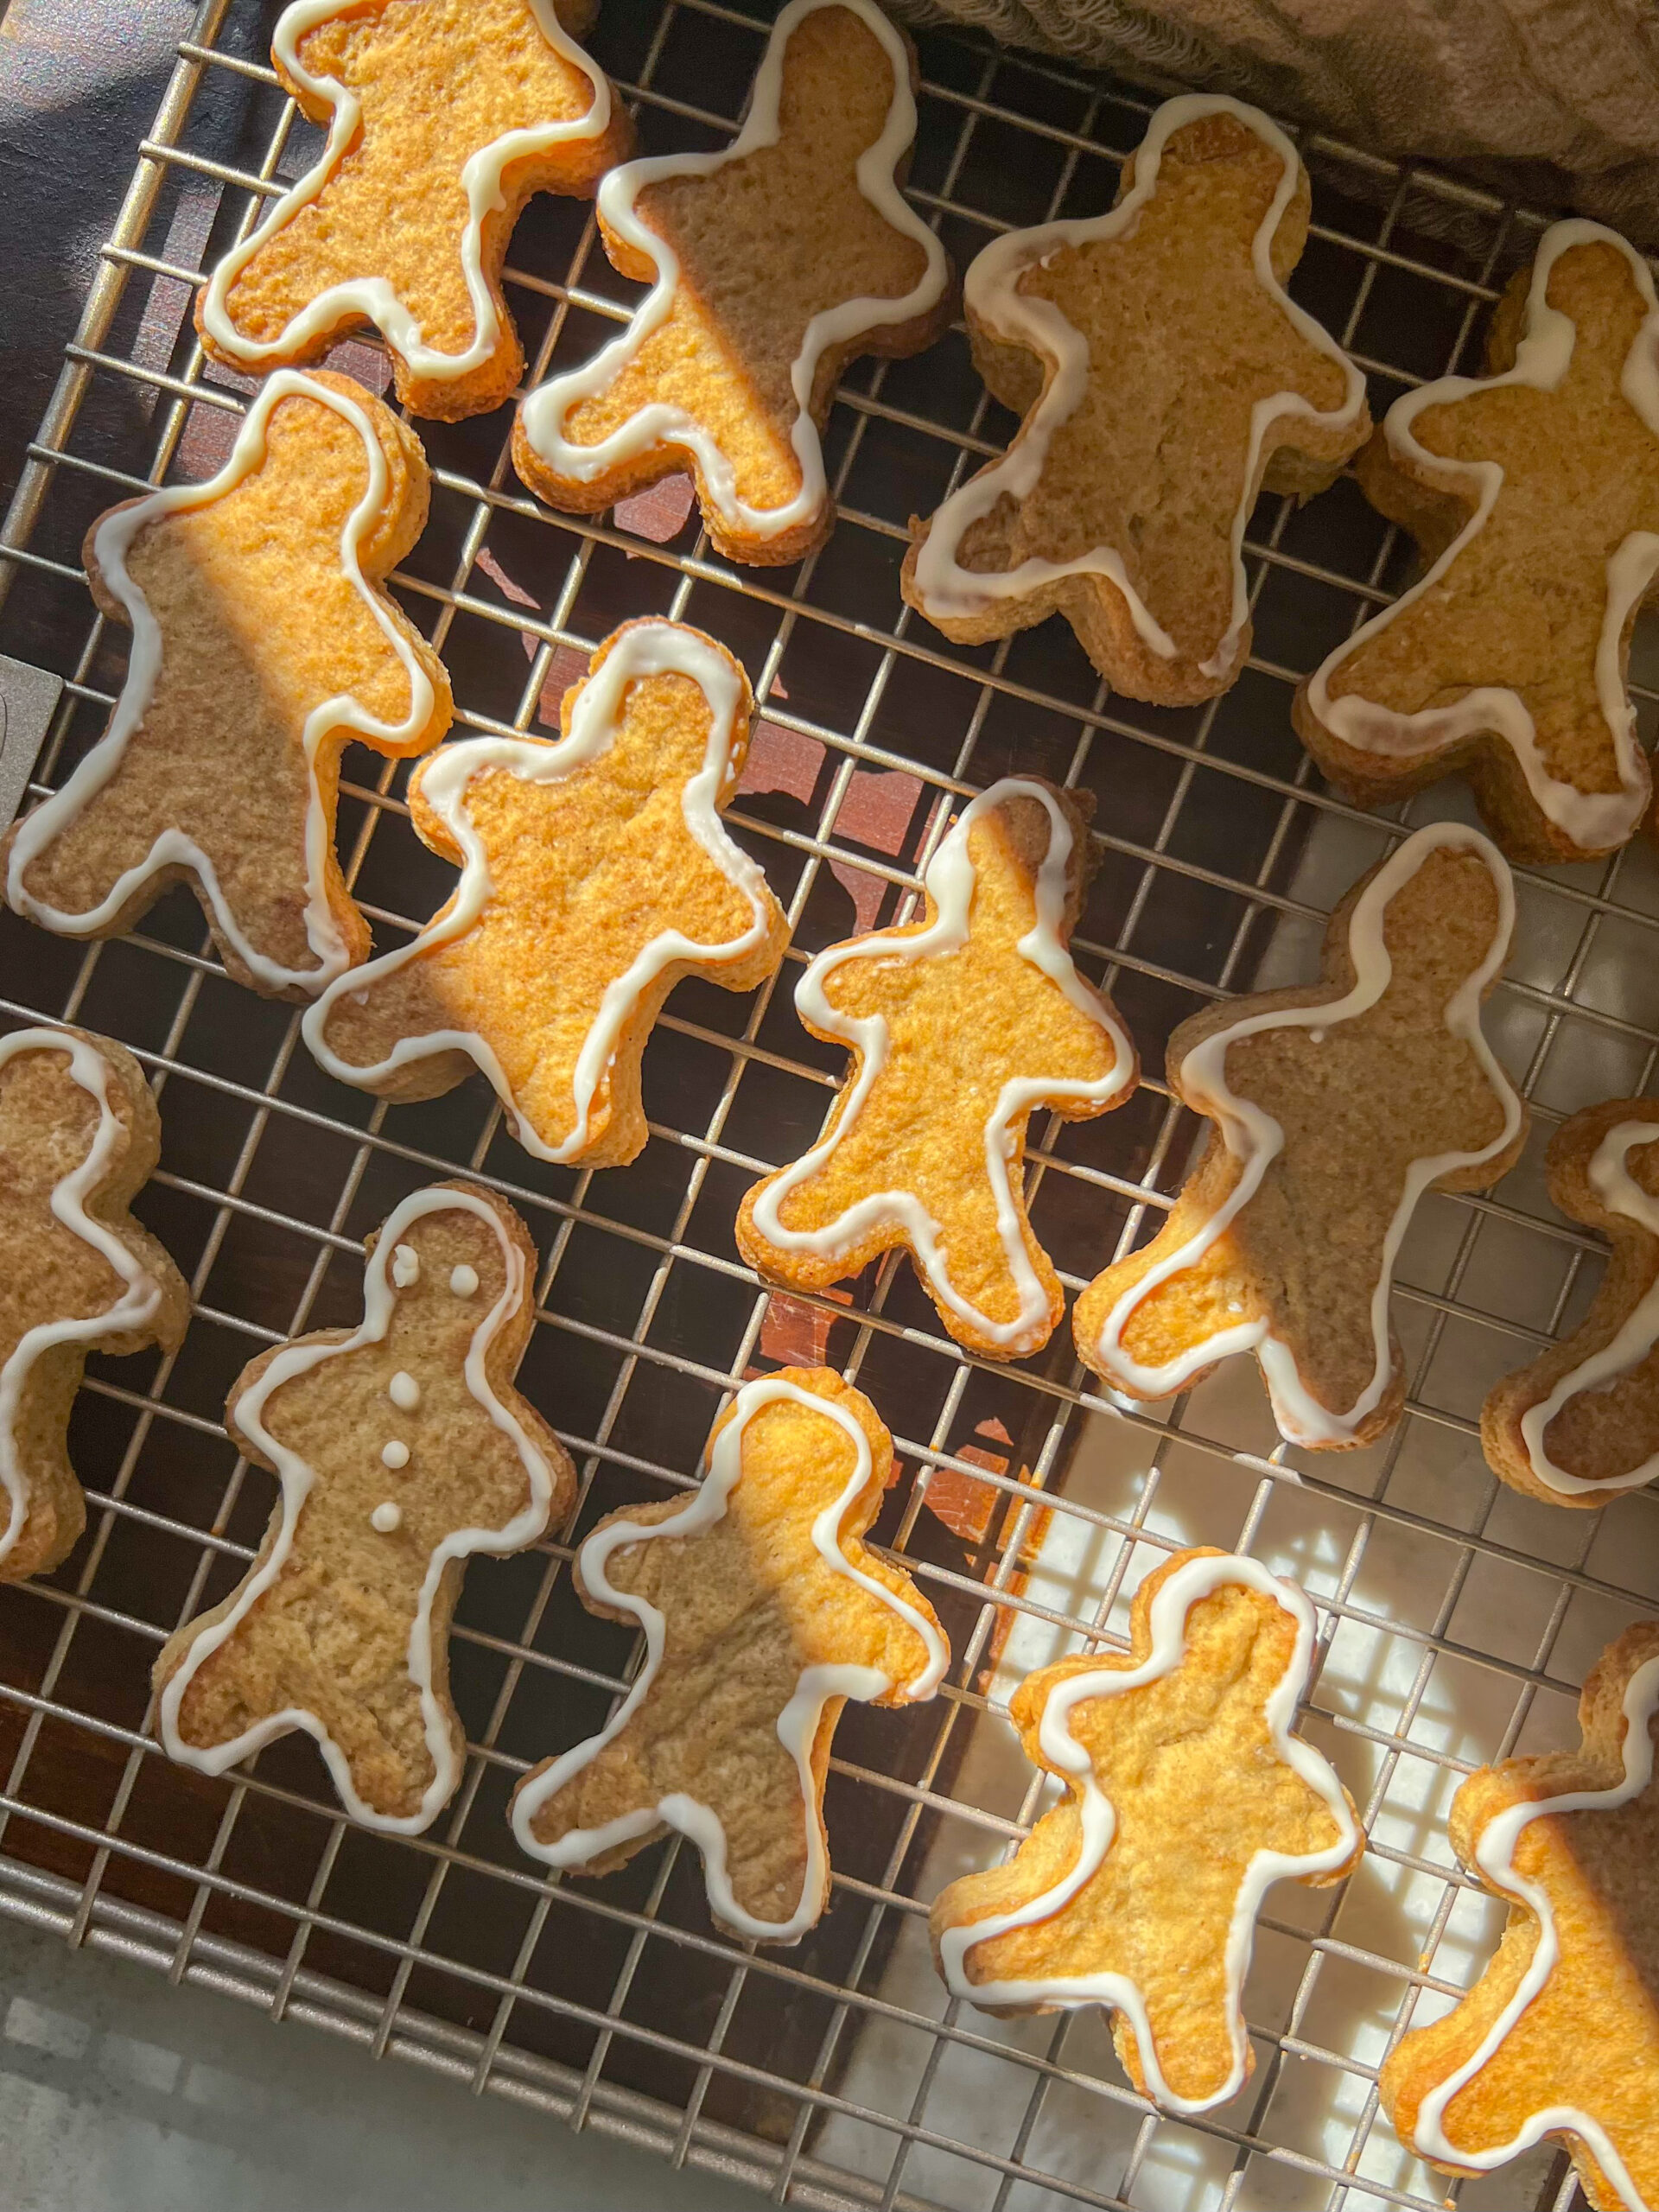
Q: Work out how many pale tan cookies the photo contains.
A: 14